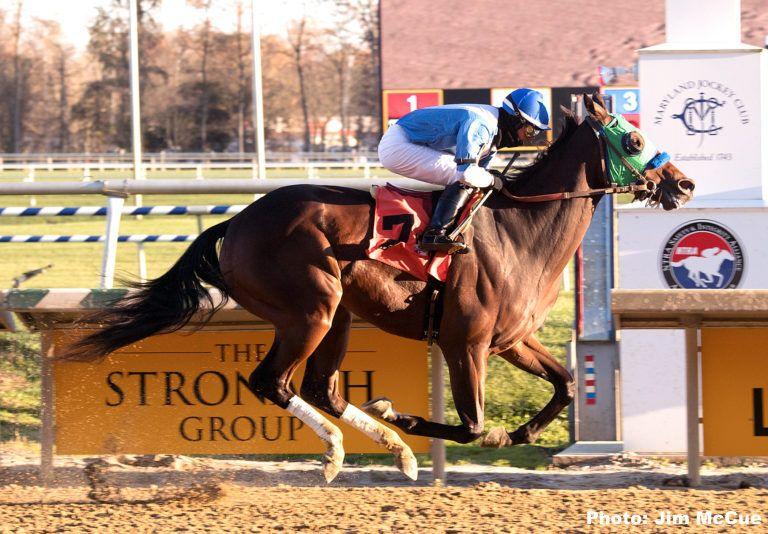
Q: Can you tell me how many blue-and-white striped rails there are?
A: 2